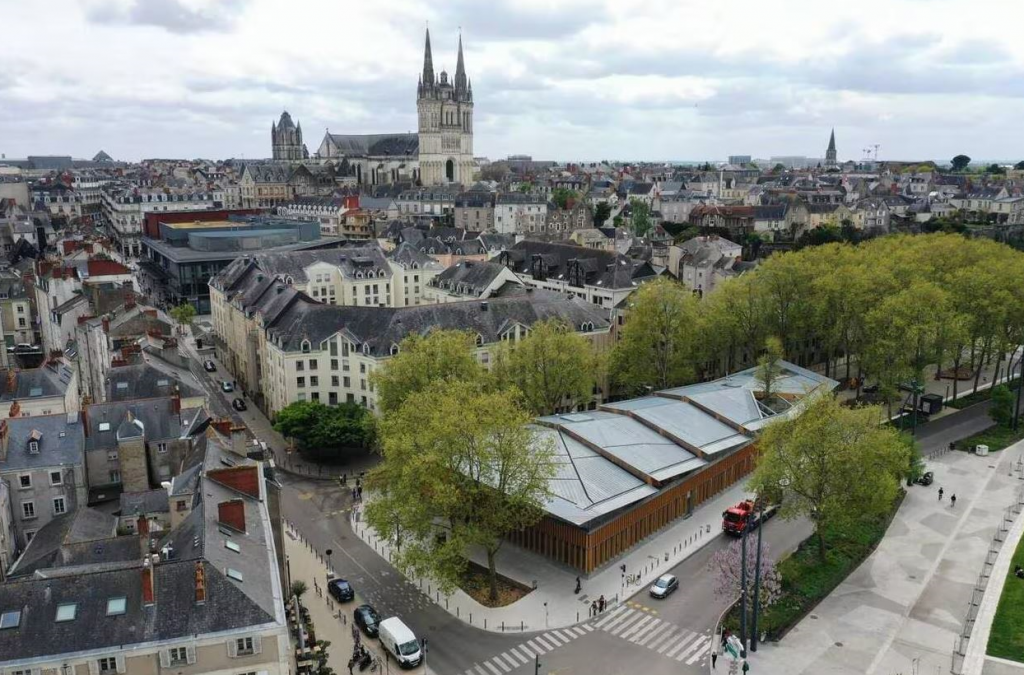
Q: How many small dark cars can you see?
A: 4